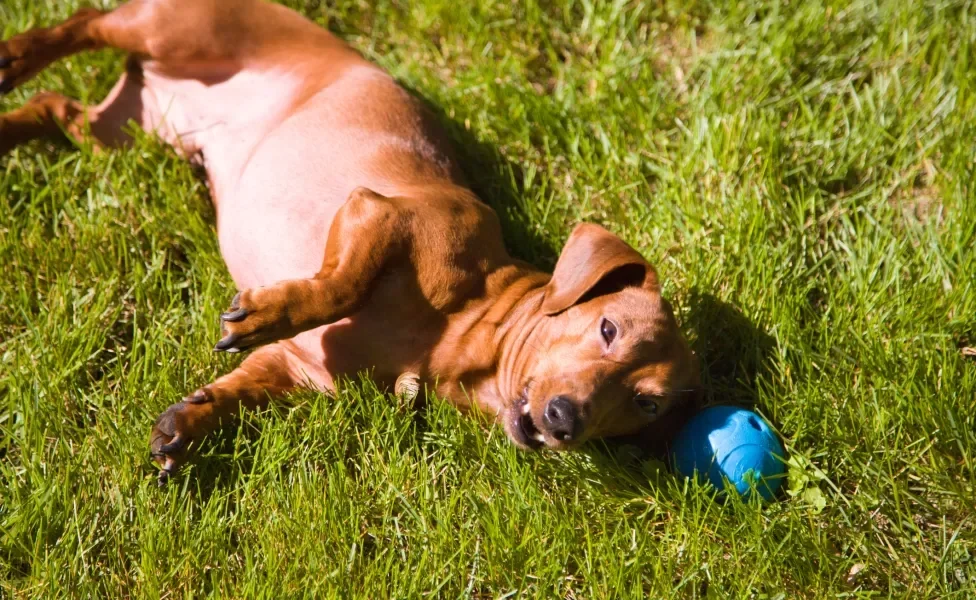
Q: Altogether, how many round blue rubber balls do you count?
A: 1